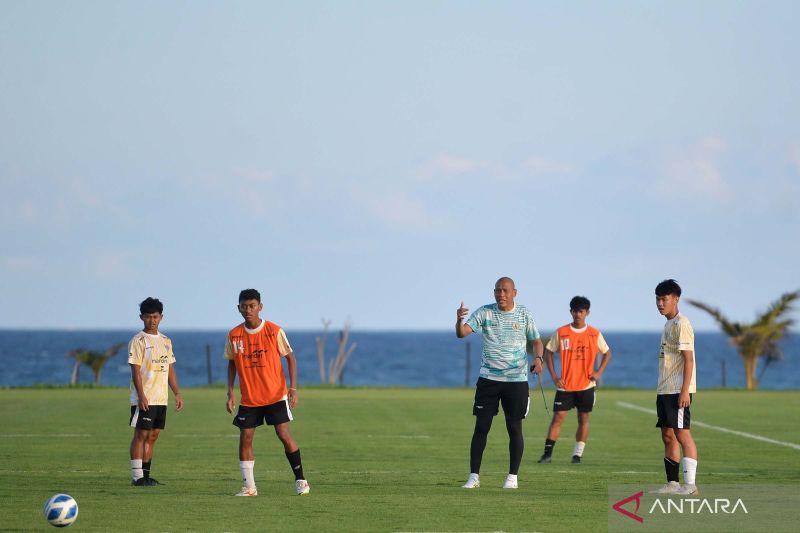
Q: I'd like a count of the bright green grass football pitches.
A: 1